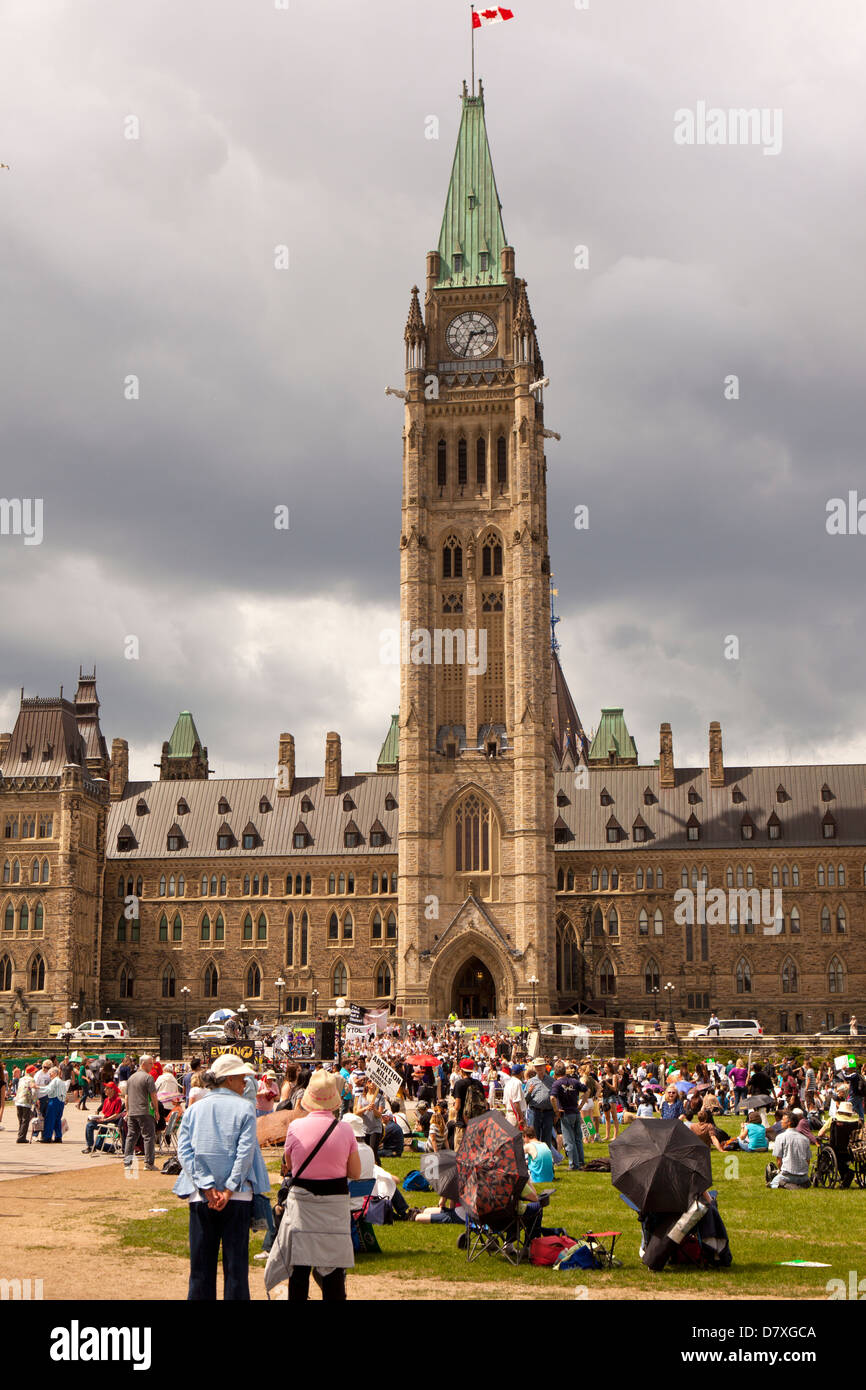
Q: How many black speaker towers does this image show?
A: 3